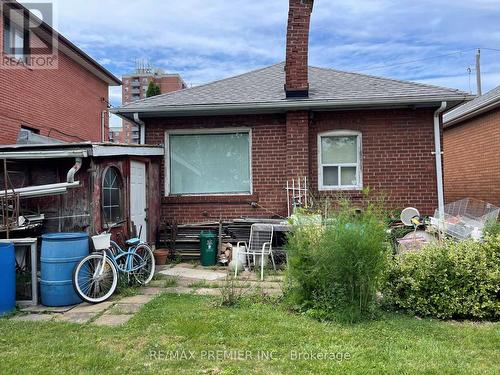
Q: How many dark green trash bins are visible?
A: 1